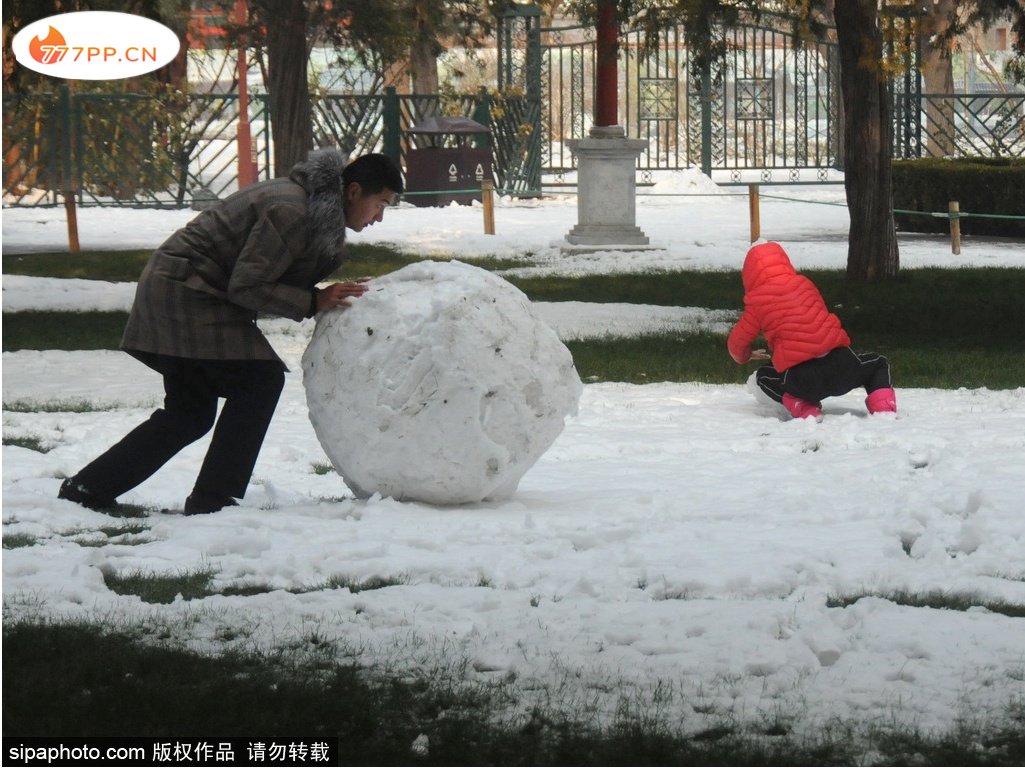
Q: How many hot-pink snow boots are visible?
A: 2